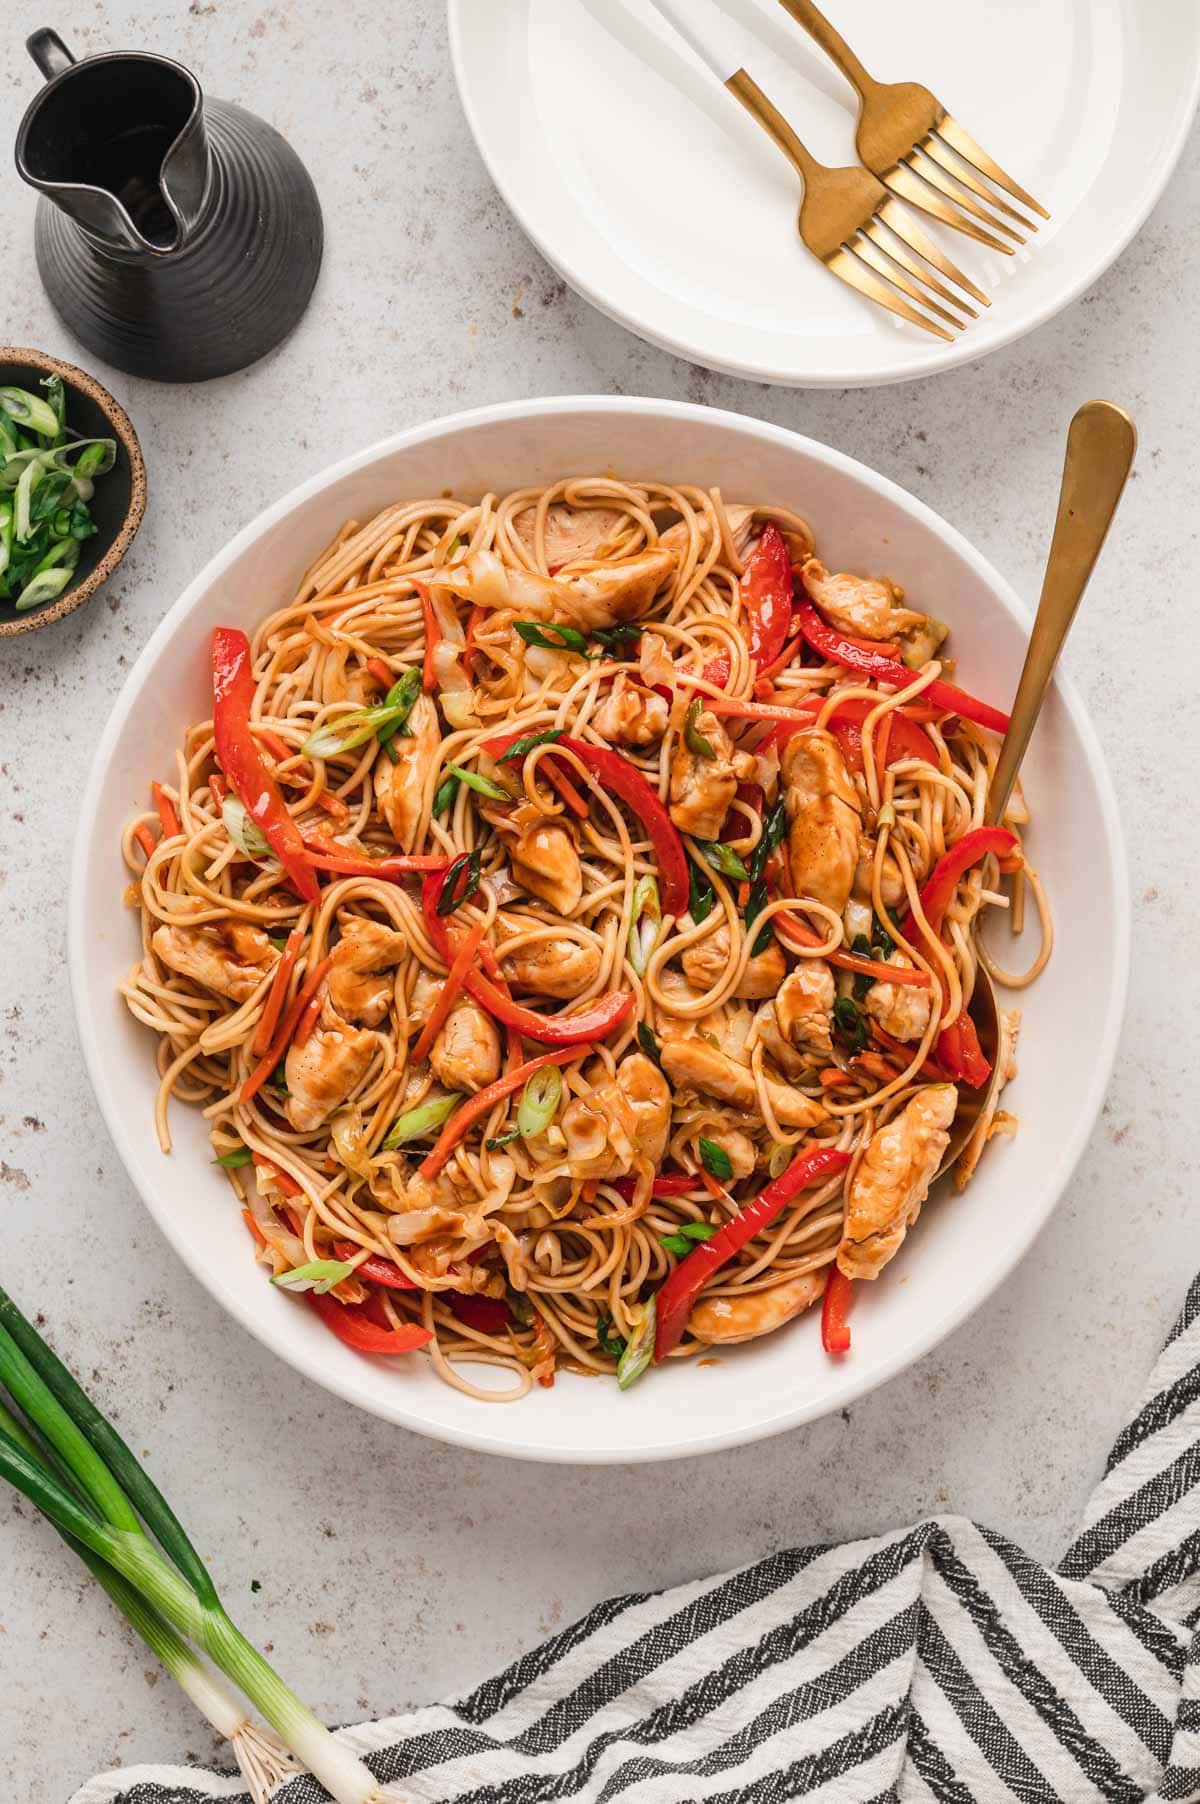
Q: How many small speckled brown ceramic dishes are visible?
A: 1